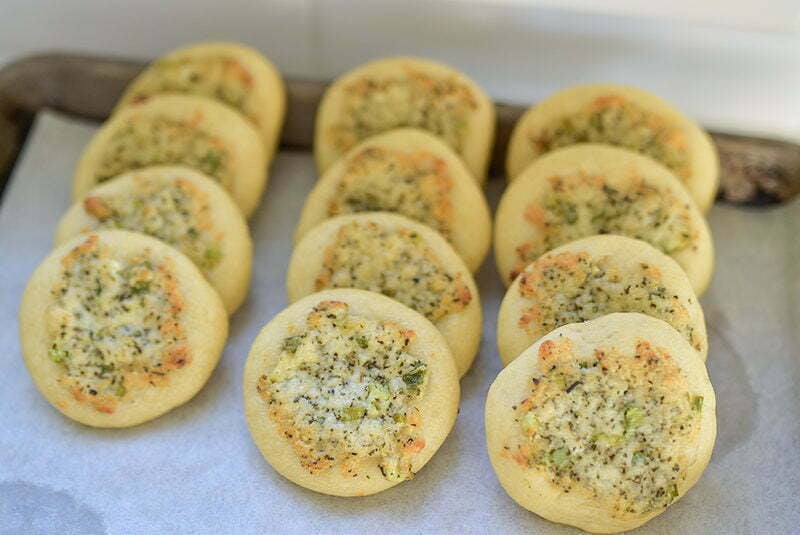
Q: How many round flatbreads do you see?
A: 12